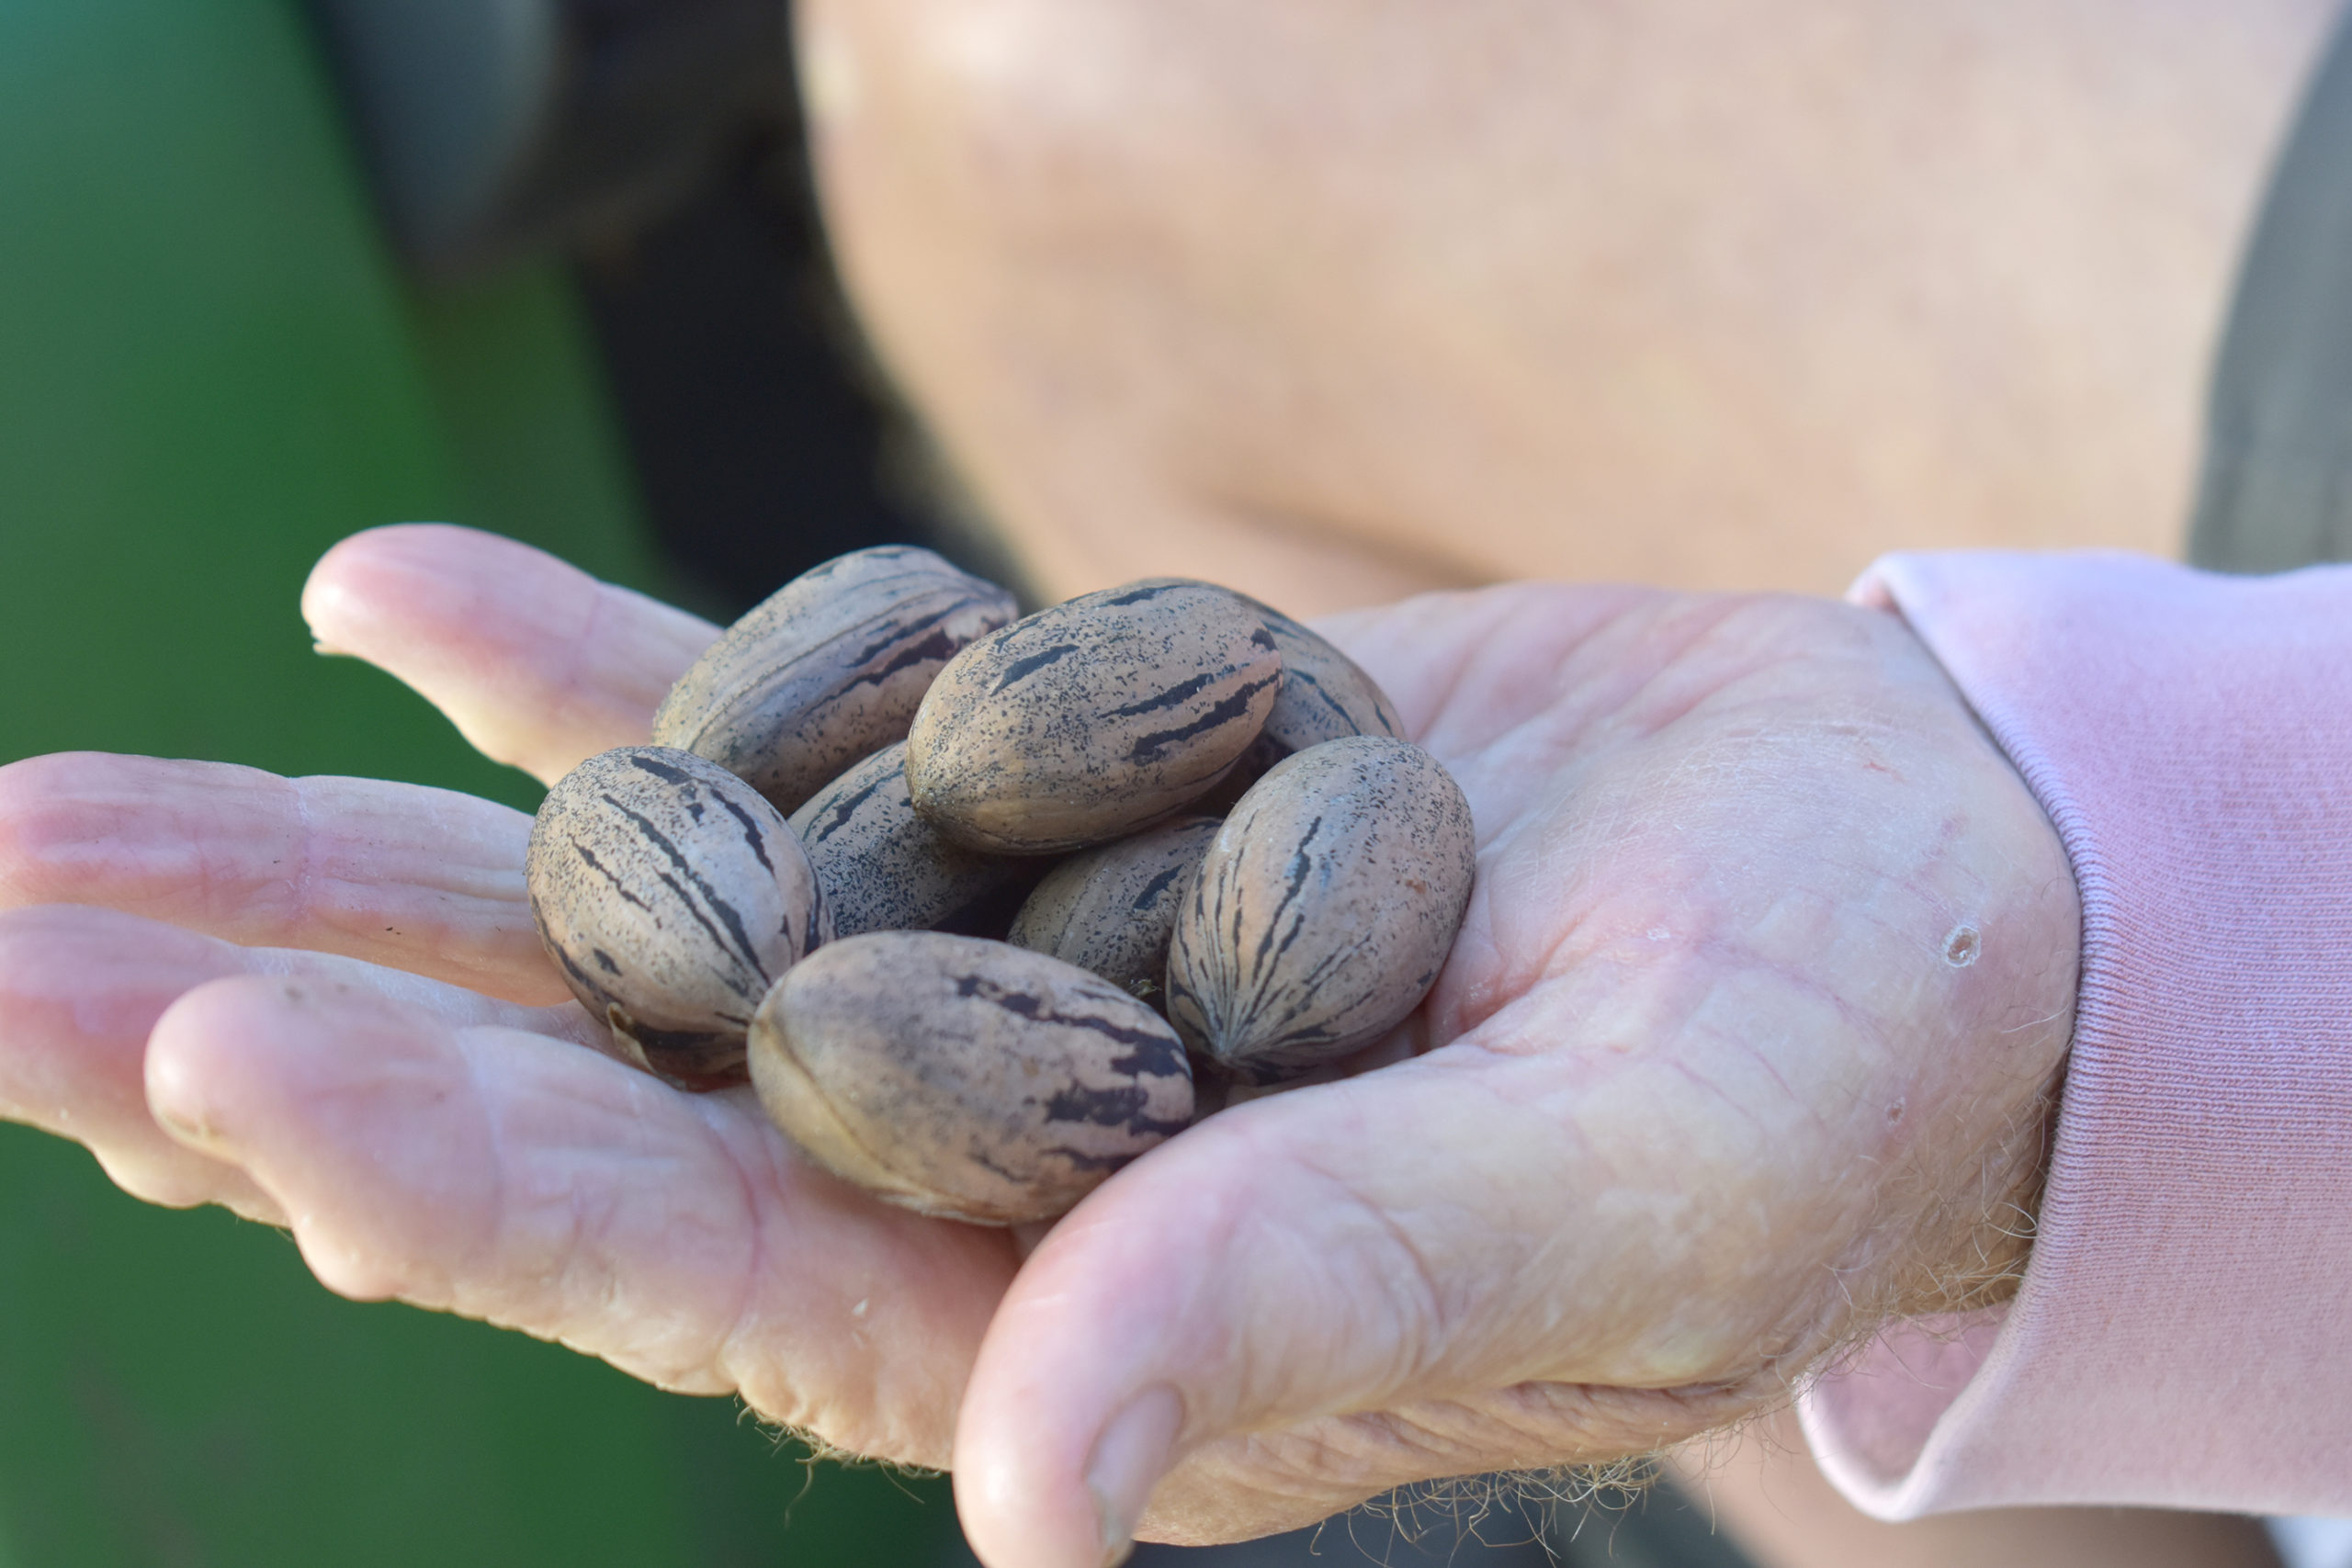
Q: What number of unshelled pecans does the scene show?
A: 8